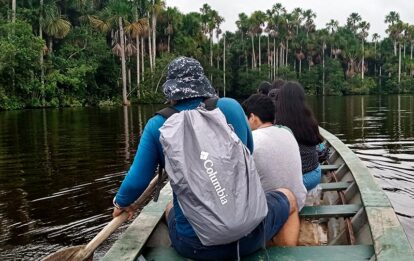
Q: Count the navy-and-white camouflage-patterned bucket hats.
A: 1